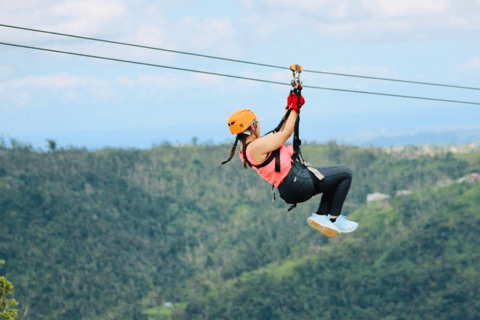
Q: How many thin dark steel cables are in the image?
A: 2